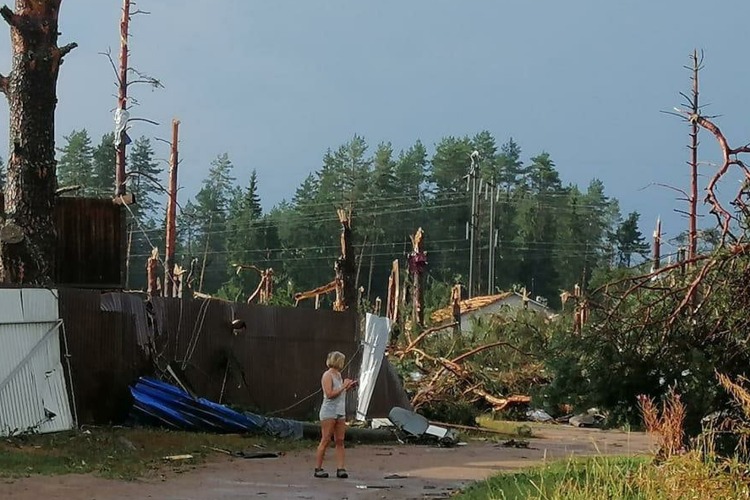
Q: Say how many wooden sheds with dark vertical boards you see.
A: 1